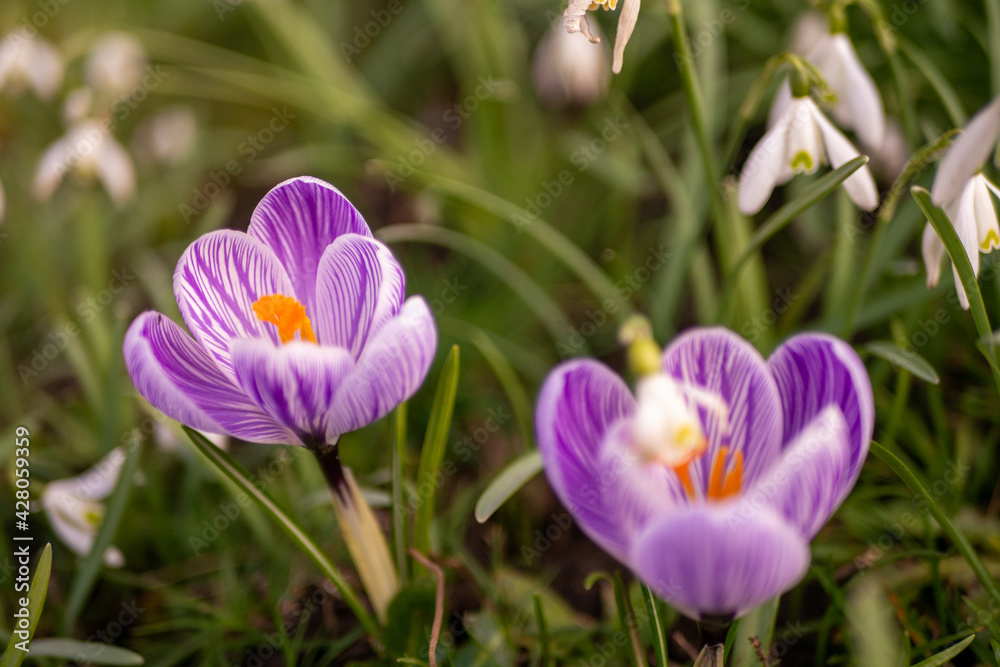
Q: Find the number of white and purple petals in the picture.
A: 12